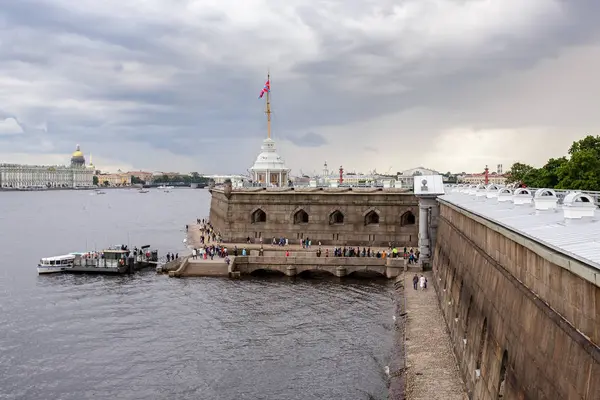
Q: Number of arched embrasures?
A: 5